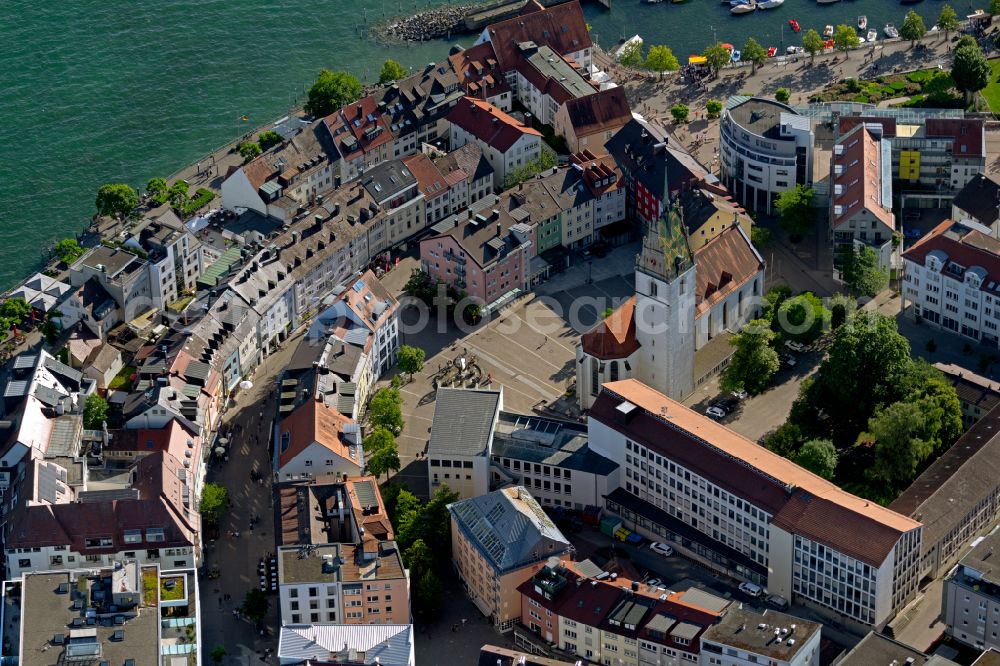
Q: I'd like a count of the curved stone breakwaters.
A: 1